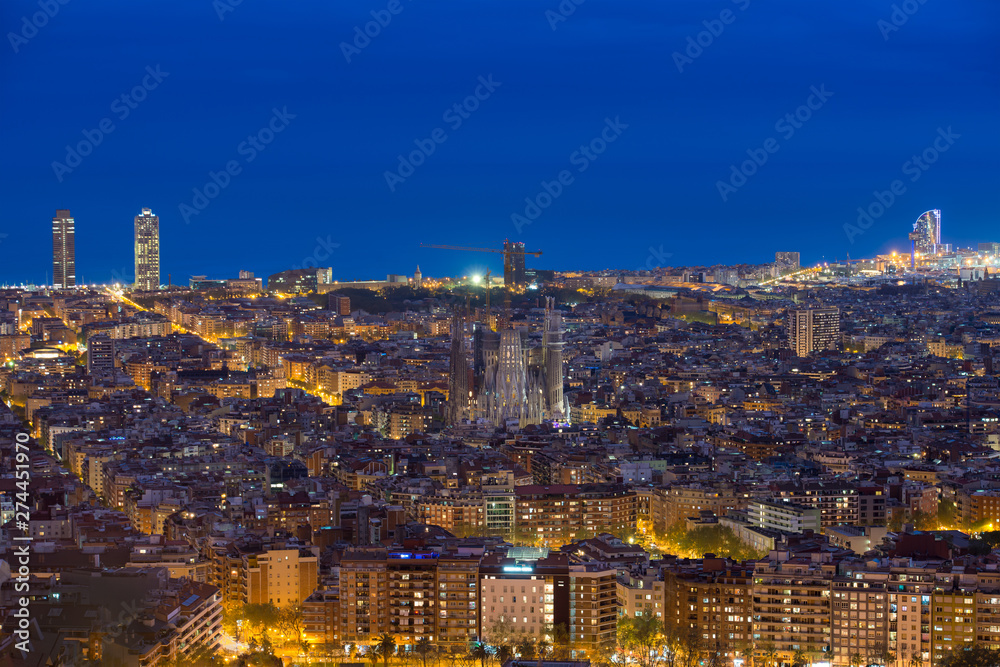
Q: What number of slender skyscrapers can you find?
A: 2